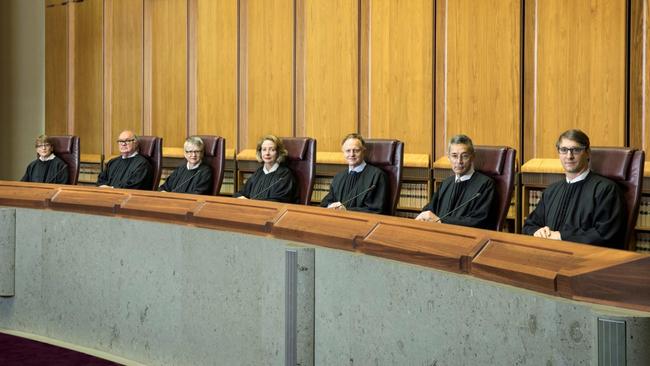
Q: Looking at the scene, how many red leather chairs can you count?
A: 7